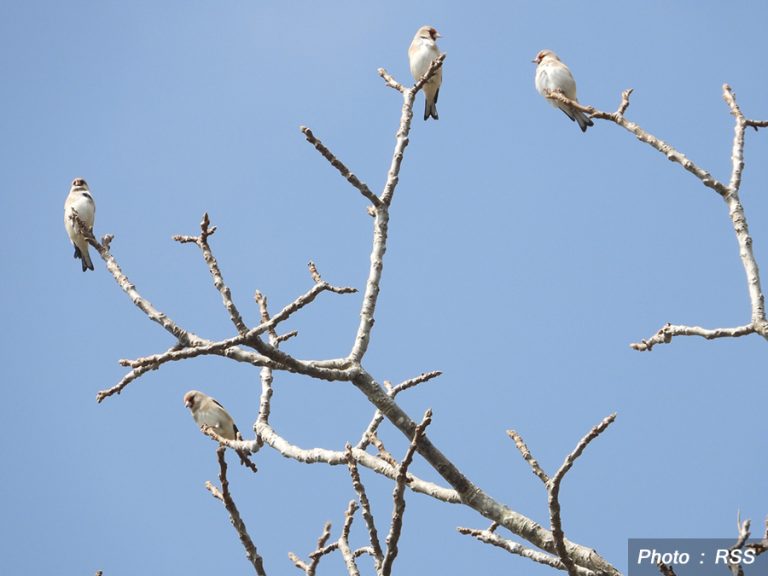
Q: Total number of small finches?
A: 4